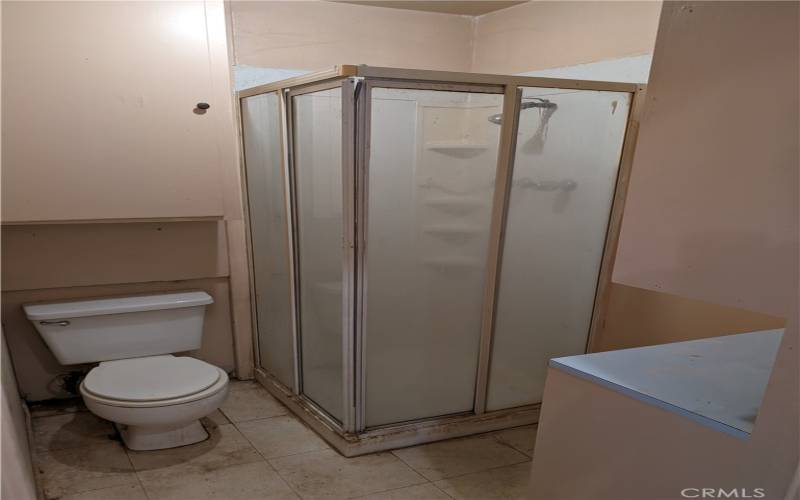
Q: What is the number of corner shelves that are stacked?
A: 4